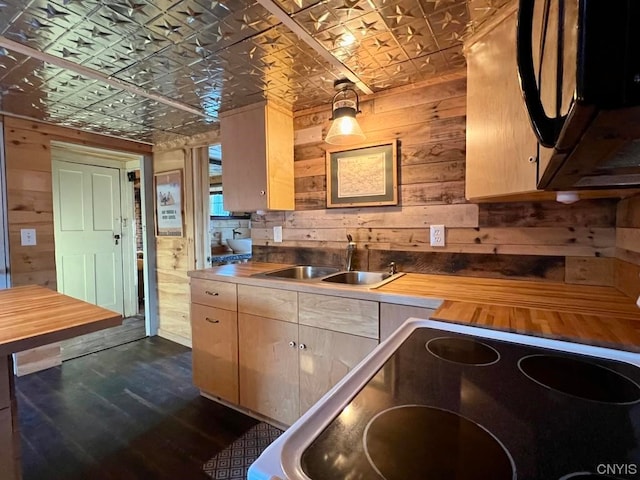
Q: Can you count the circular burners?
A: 4